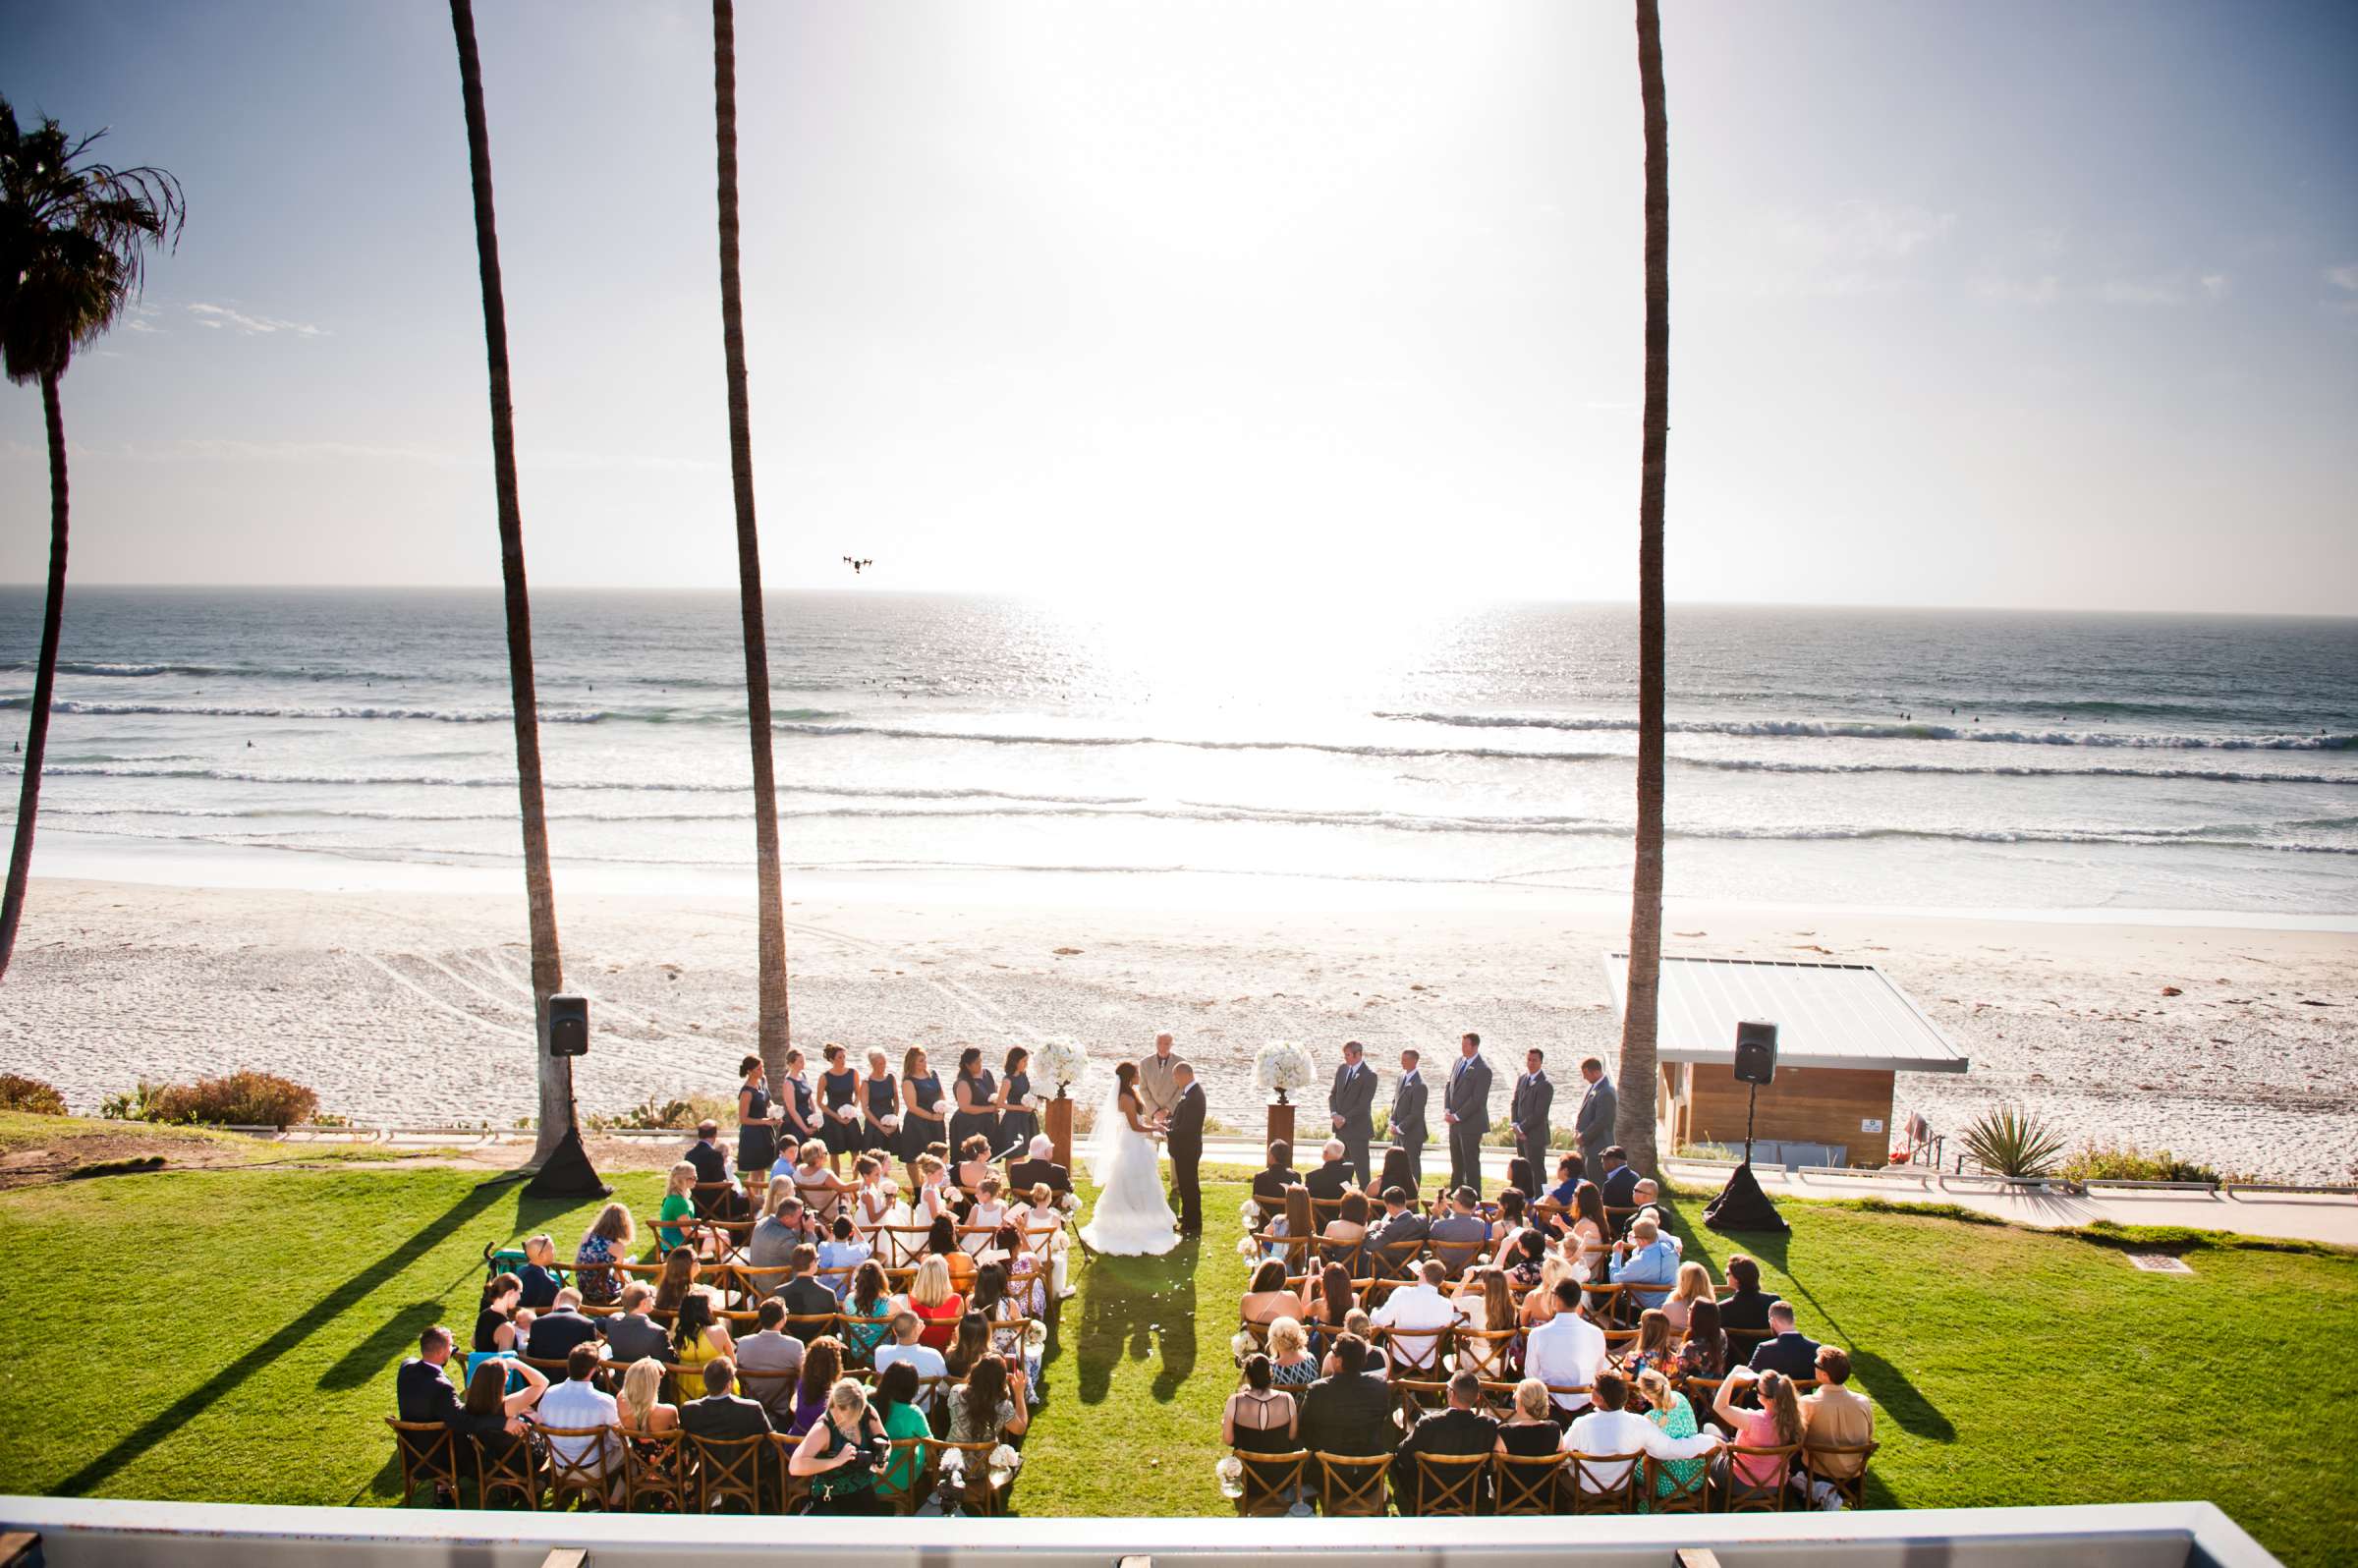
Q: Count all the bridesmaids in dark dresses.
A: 7